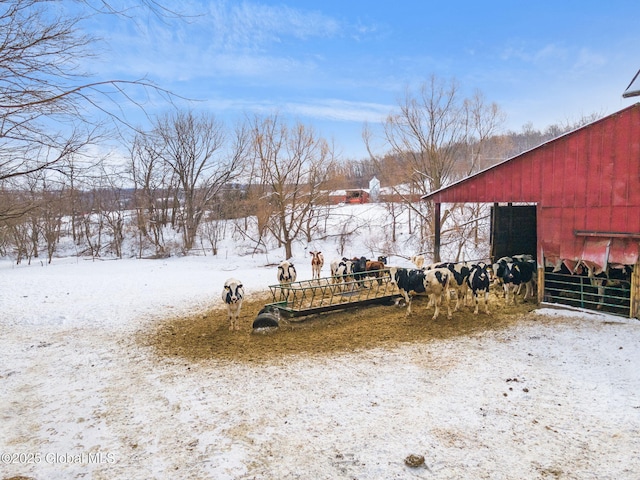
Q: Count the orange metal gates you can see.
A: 0